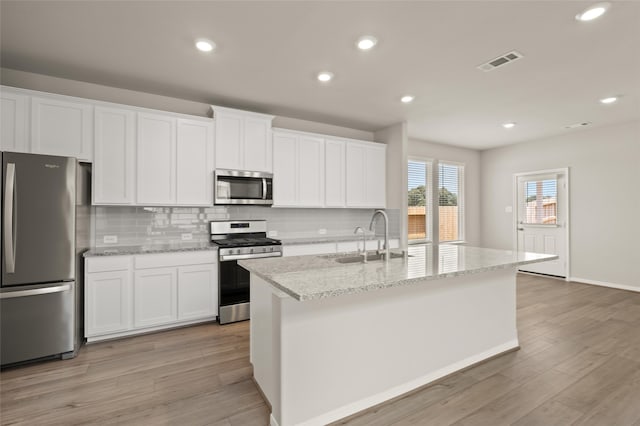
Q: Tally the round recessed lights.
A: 7